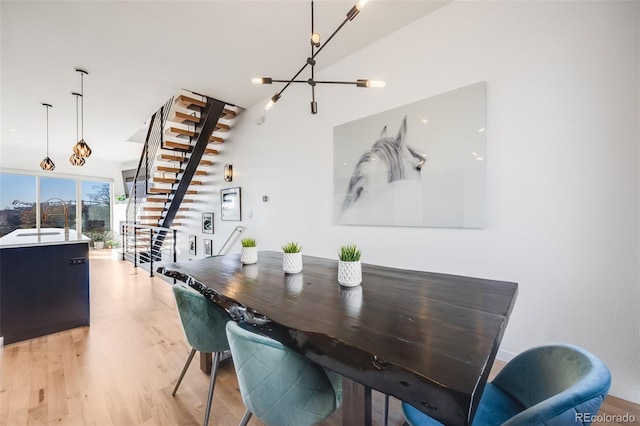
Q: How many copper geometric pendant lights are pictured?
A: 3